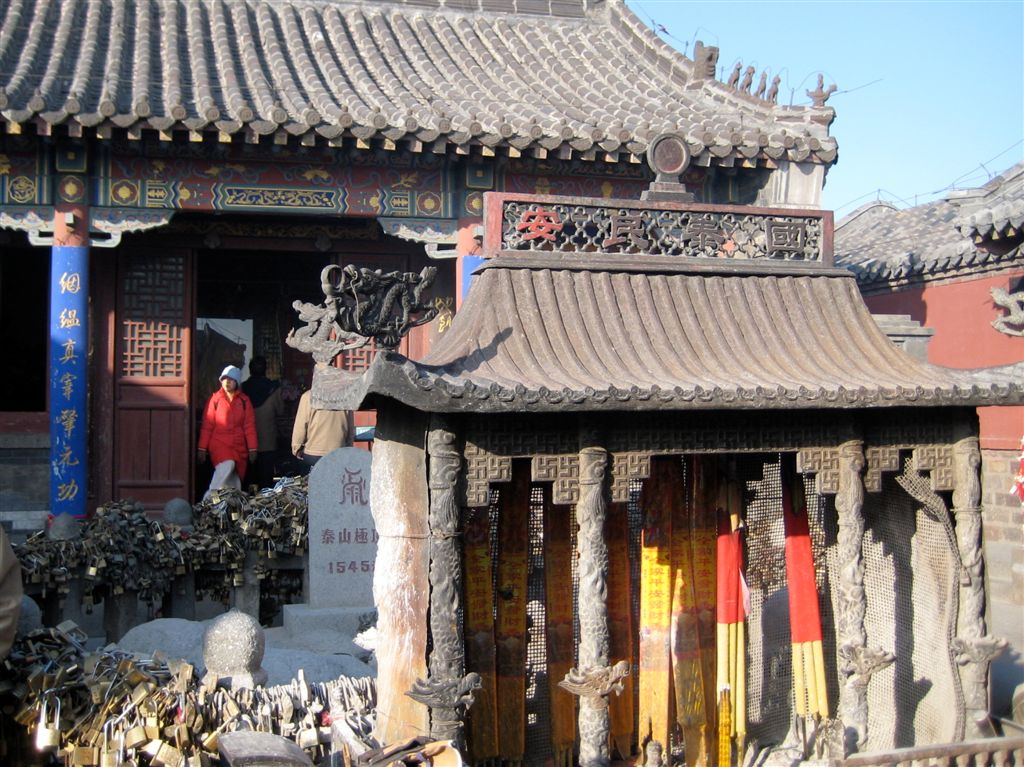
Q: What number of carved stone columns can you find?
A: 4